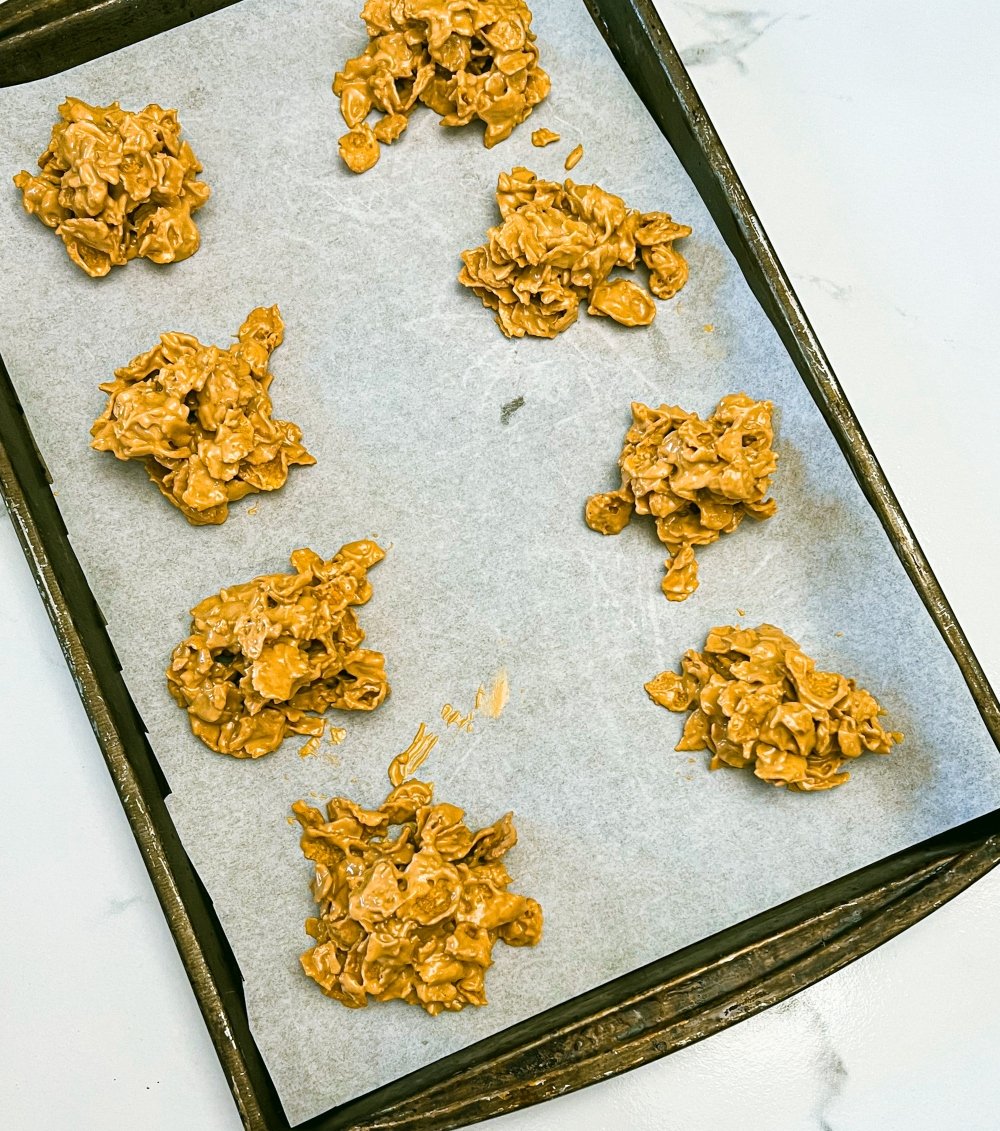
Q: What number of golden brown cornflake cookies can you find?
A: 8